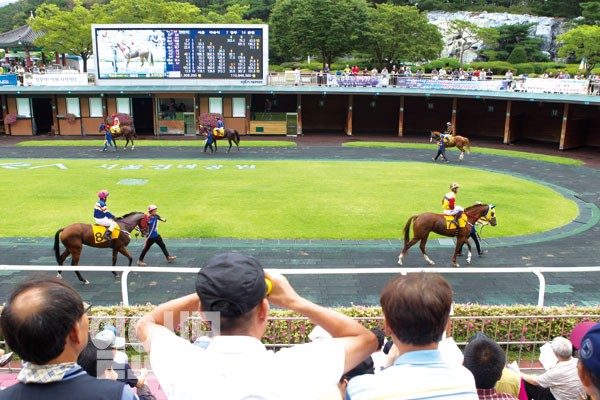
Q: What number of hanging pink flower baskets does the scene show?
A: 4